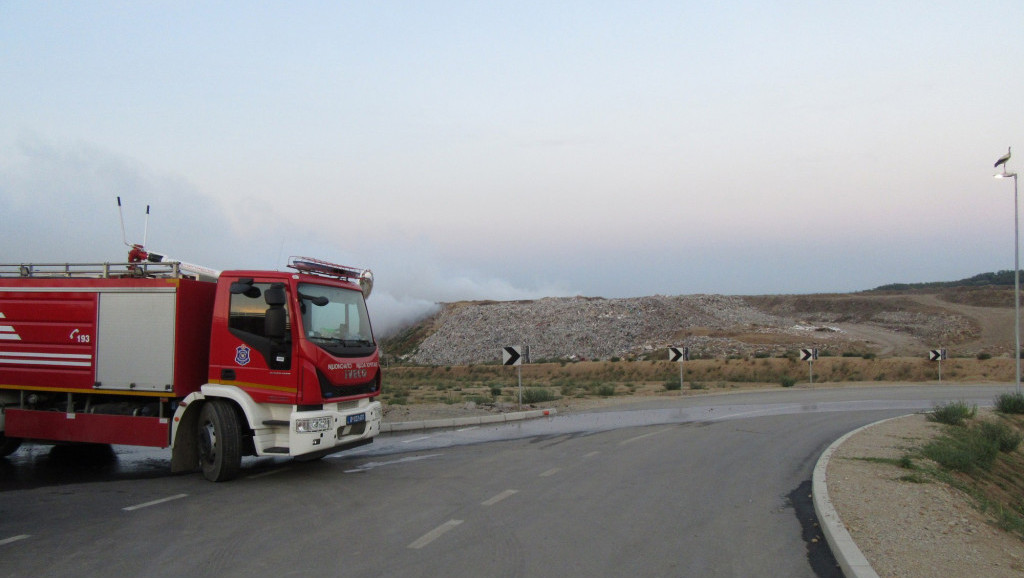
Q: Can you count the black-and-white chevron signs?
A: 4